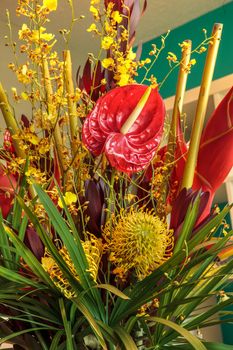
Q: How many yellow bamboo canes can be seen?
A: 5